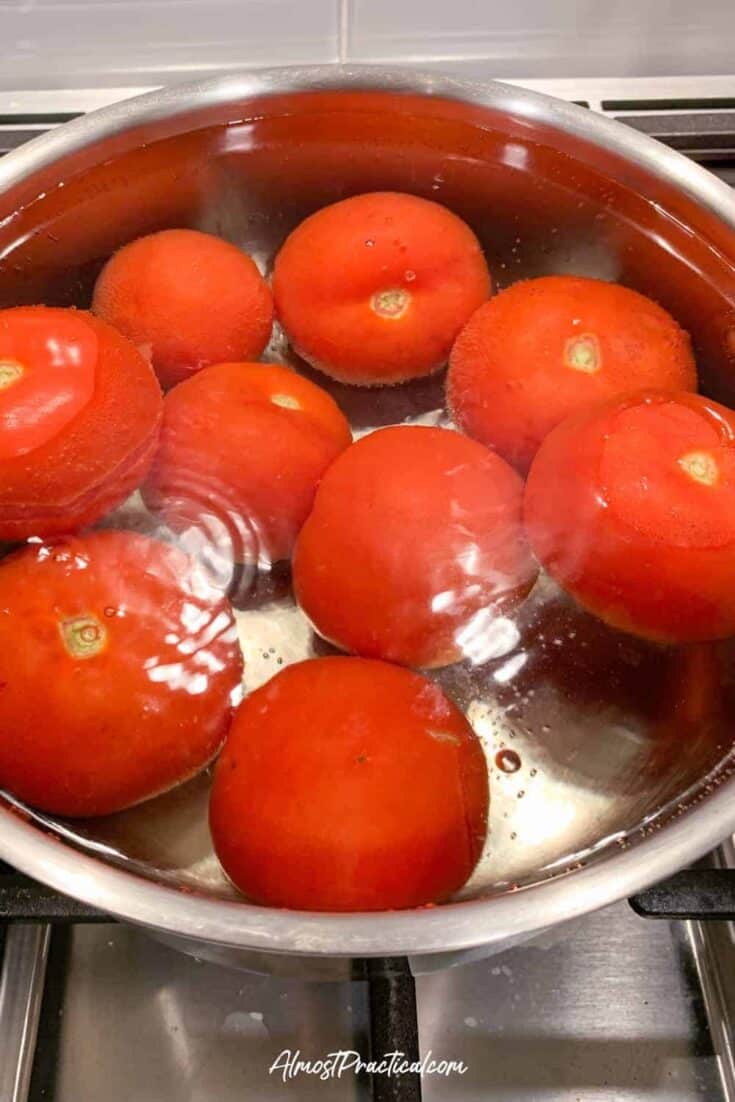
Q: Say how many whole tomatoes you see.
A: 9